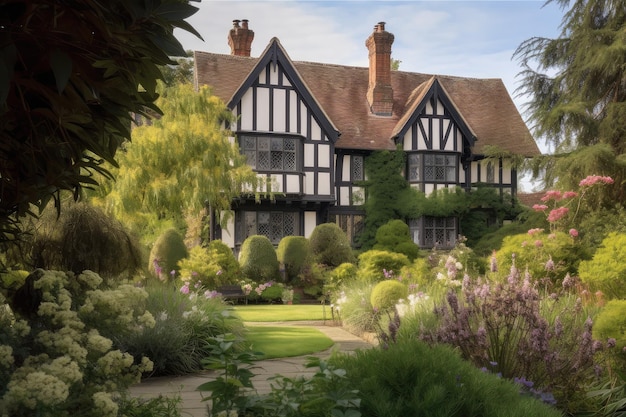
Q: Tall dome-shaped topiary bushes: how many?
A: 4